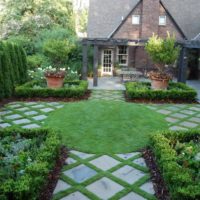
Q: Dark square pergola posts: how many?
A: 3